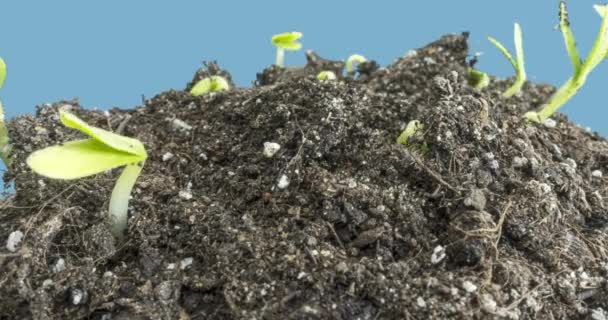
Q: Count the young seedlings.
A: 10